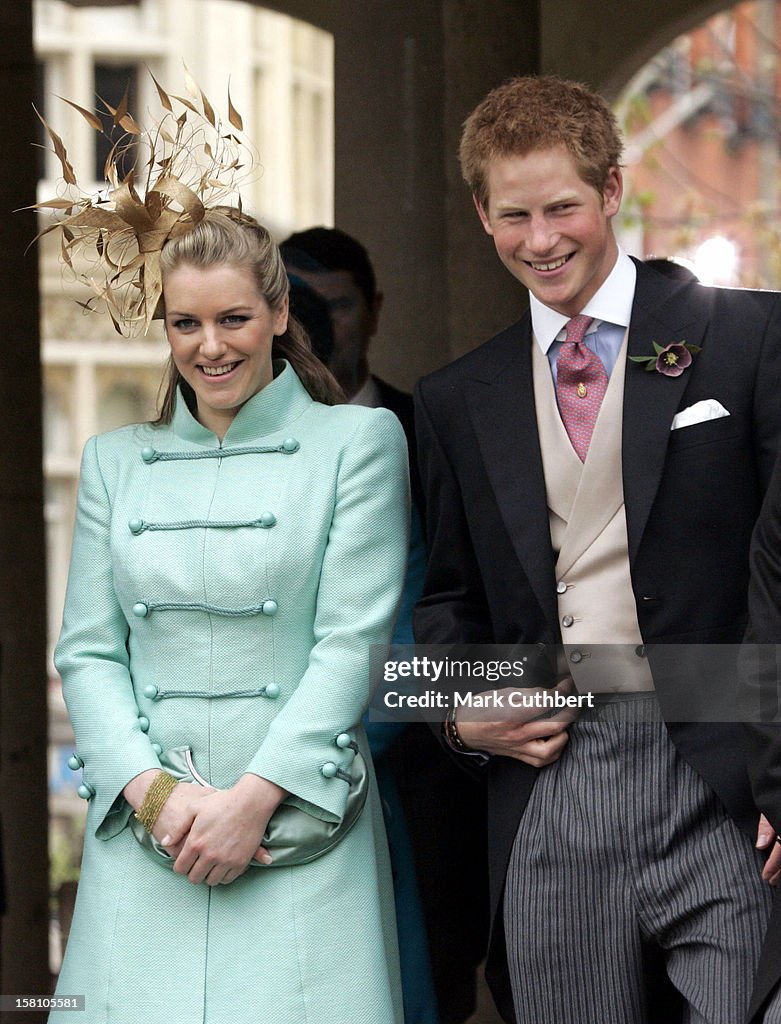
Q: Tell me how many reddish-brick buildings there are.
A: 1